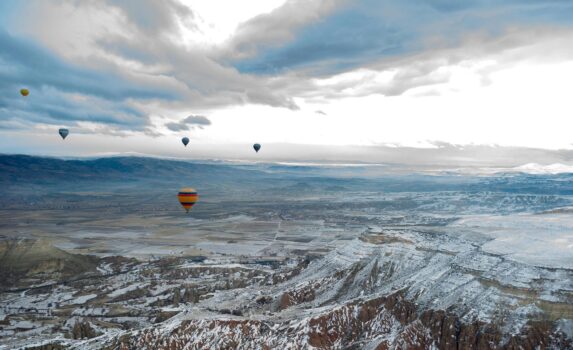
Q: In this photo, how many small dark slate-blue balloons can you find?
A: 3